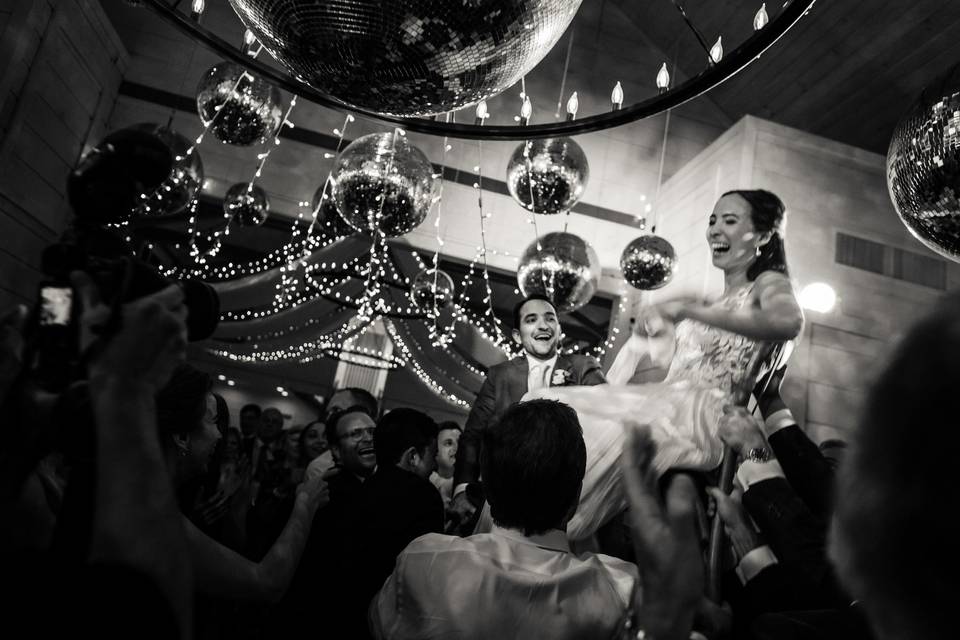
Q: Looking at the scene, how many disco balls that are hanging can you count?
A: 11